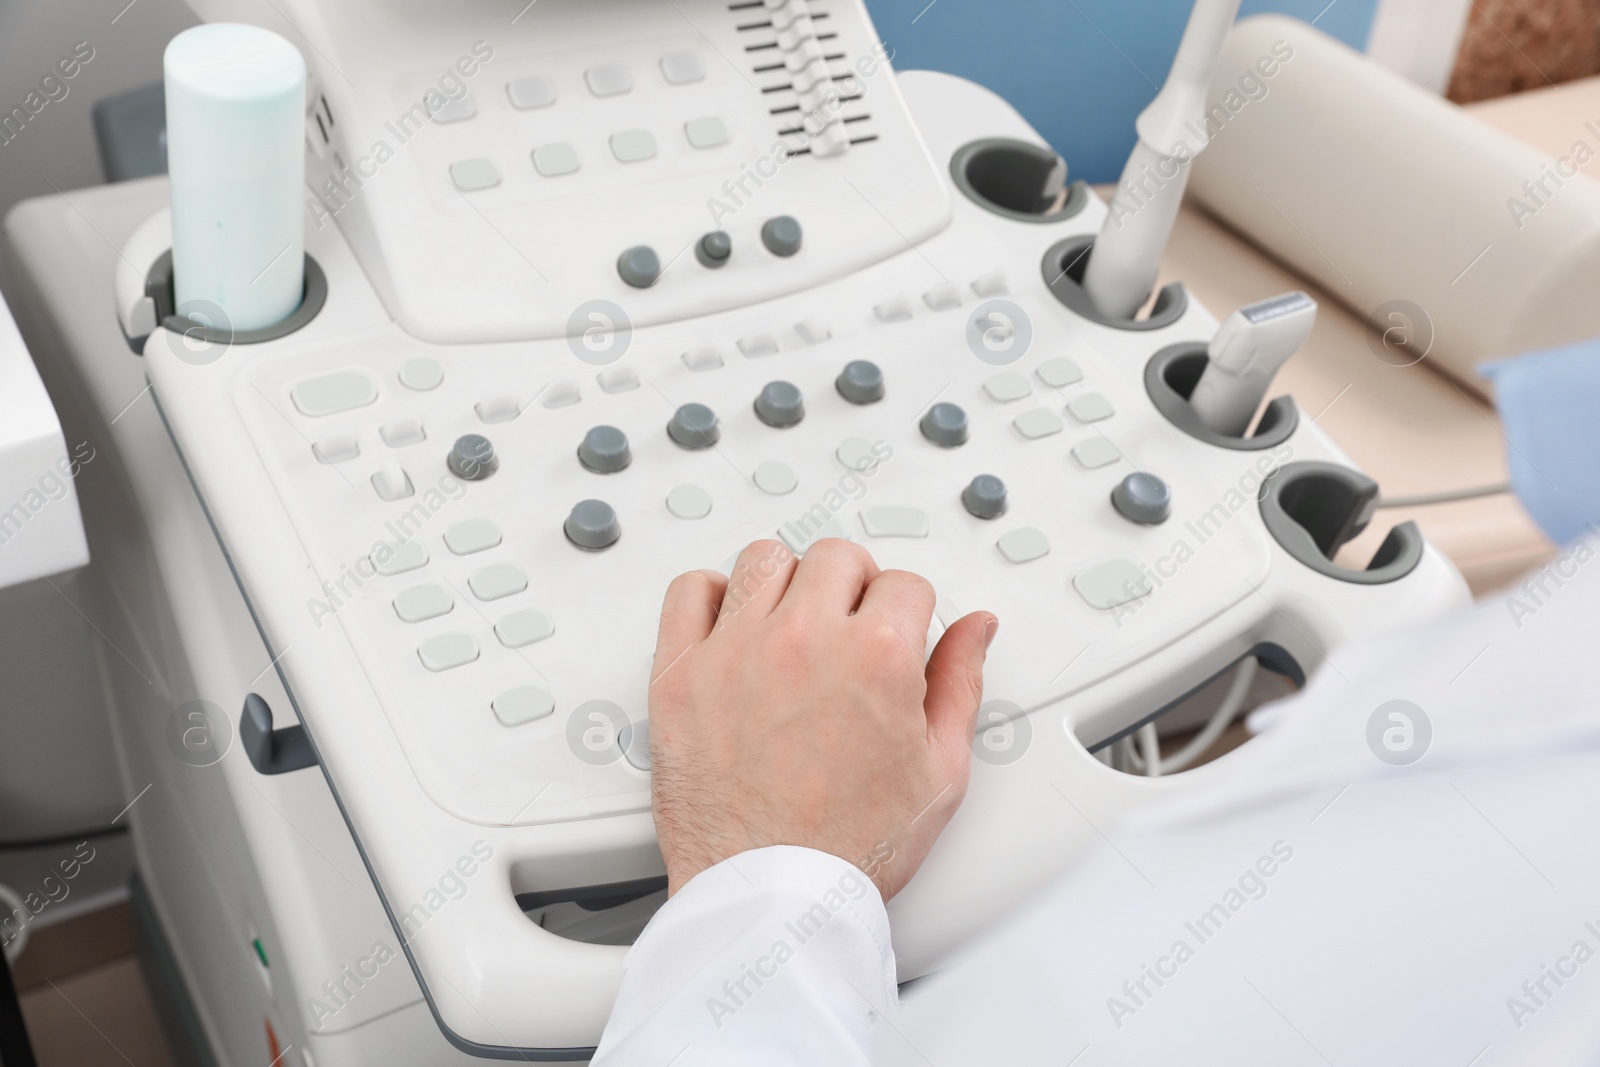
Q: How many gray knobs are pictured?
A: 12